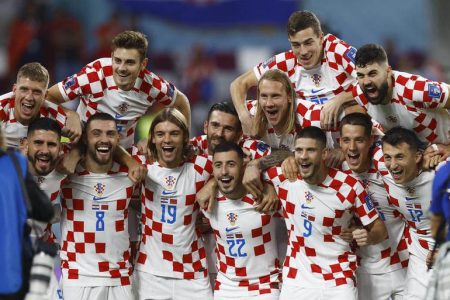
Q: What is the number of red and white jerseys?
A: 13